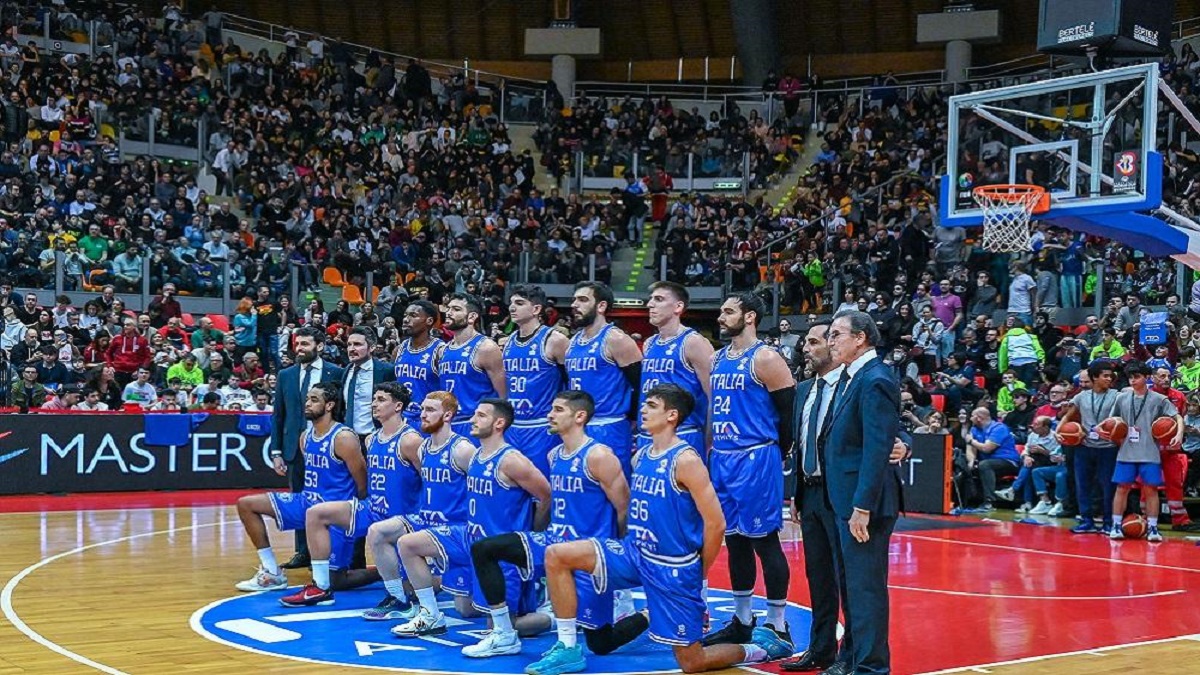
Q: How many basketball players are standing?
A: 6